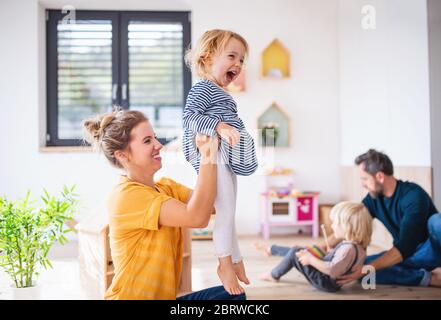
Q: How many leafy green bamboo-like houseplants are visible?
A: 1